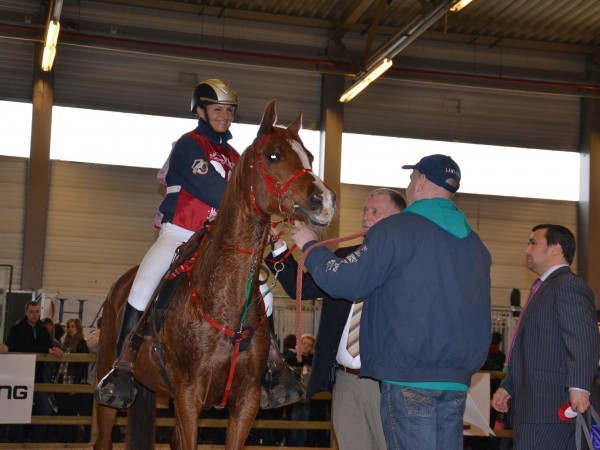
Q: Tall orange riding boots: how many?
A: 0